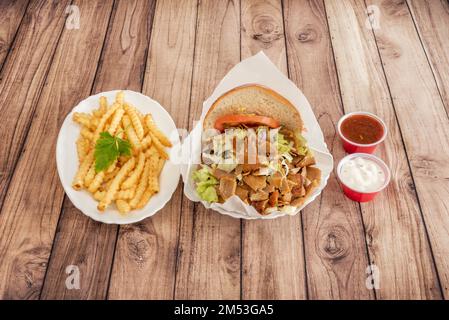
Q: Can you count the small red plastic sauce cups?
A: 2